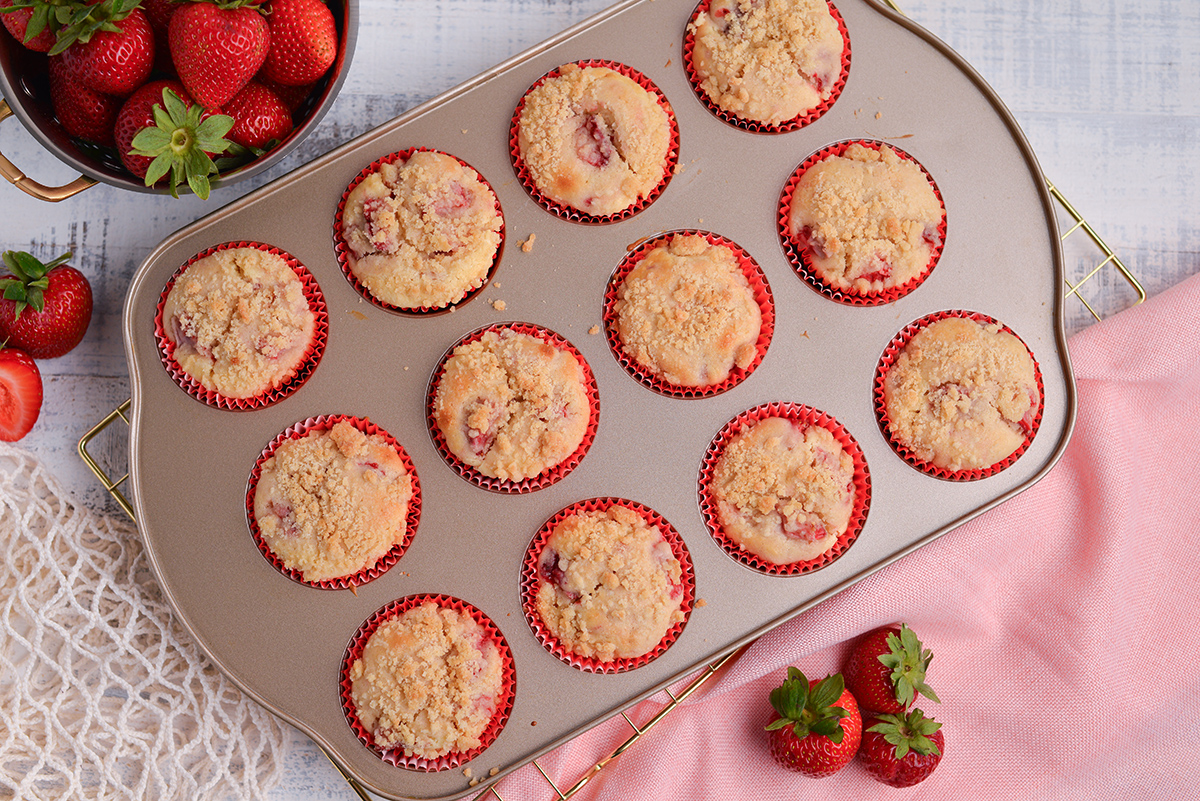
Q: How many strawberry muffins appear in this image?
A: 12